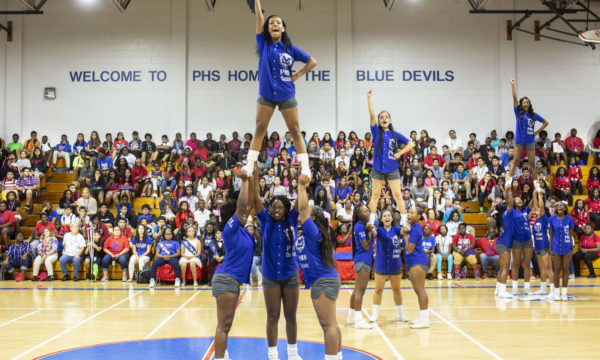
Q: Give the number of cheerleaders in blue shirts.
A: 13